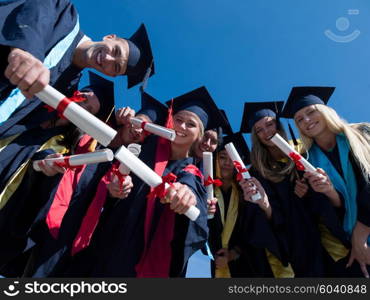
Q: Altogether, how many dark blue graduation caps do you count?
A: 8